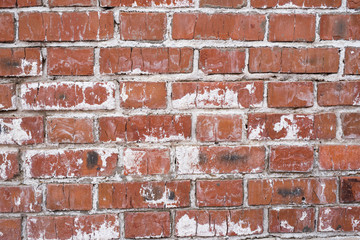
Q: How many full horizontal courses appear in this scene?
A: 7